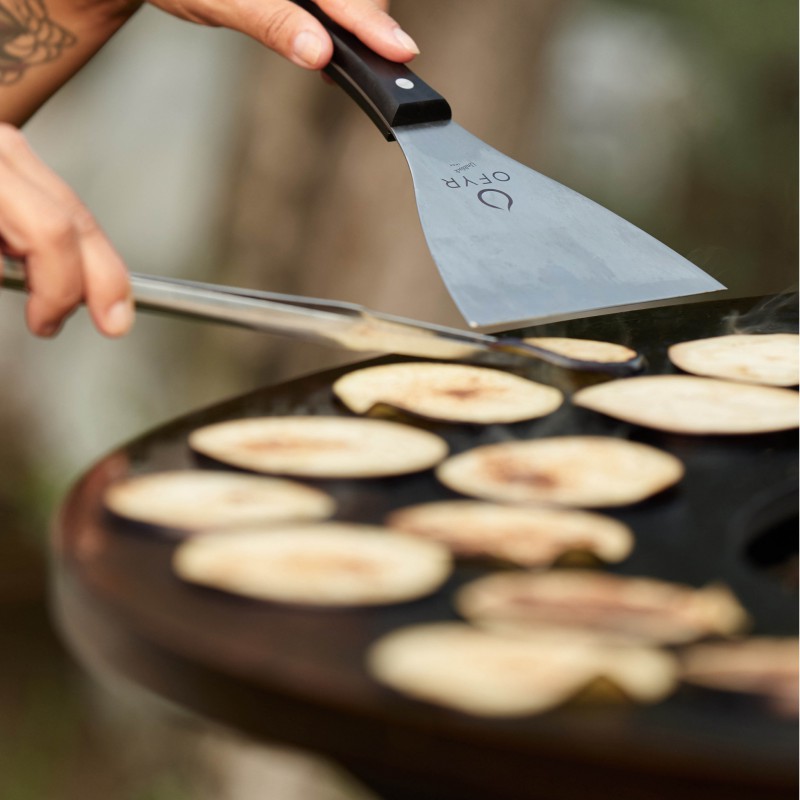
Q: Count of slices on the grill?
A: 12